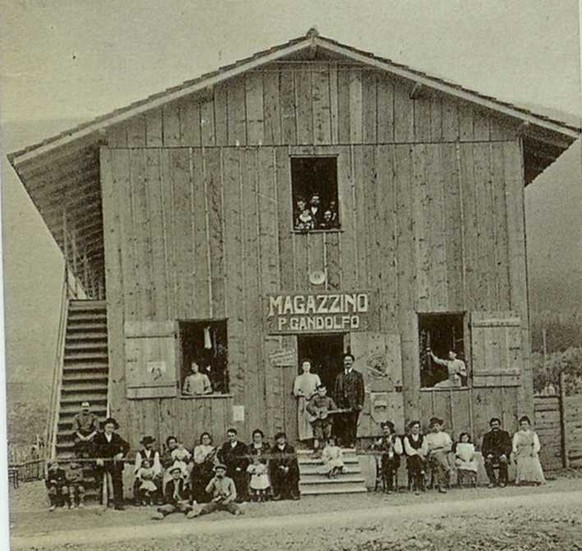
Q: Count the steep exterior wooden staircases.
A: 1